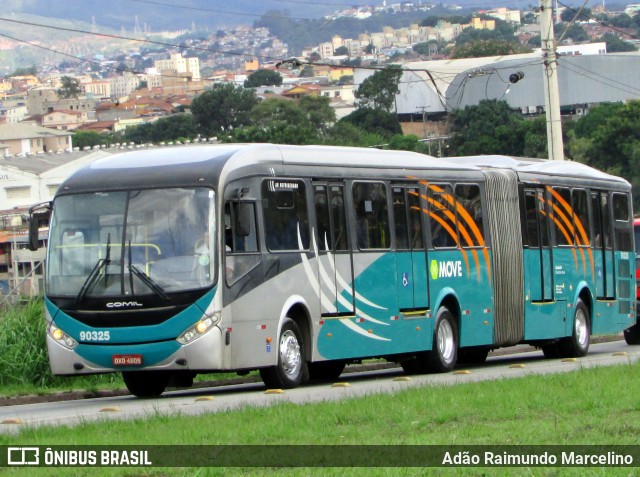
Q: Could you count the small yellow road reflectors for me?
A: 10